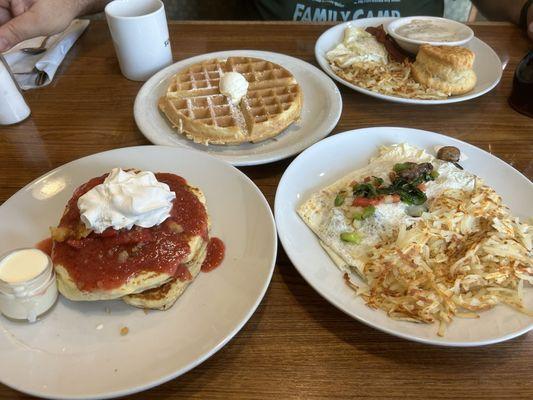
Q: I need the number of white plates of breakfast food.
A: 4